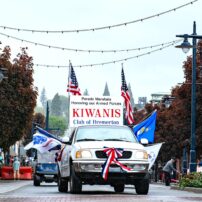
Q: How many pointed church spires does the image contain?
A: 2